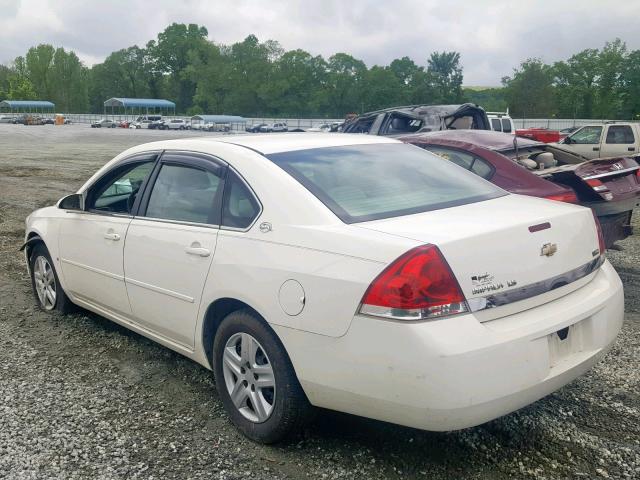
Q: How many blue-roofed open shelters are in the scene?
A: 3